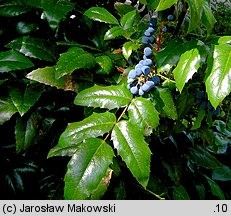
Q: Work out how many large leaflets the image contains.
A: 5